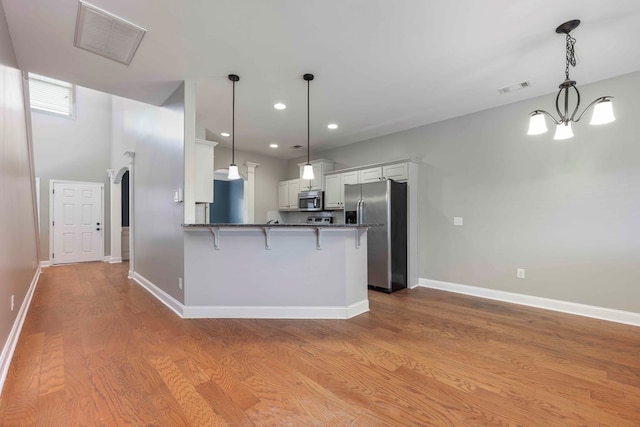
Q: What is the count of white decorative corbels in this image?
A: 4